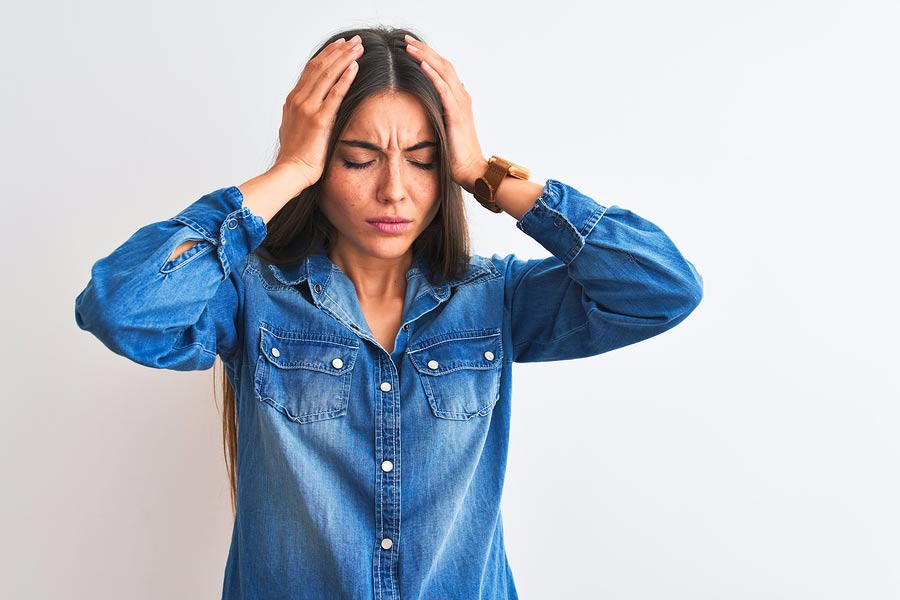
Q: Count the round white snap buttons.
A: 7